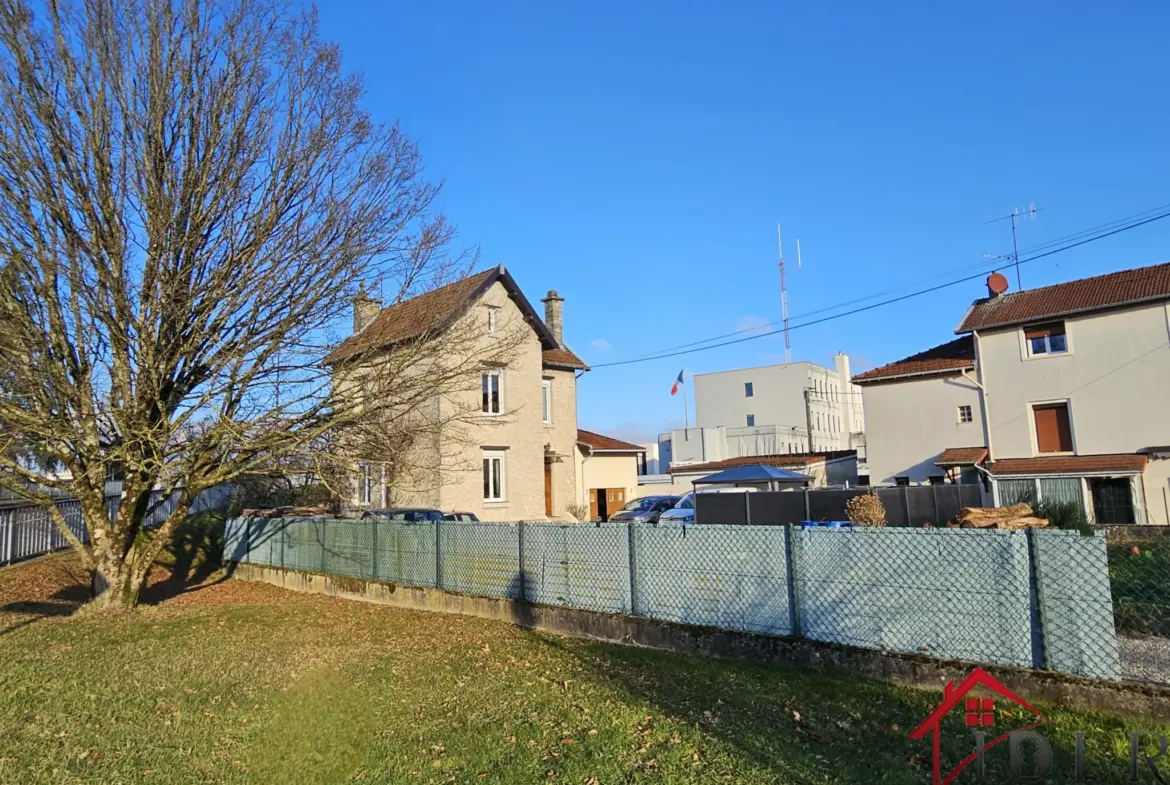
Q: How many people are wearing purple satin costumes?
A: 0